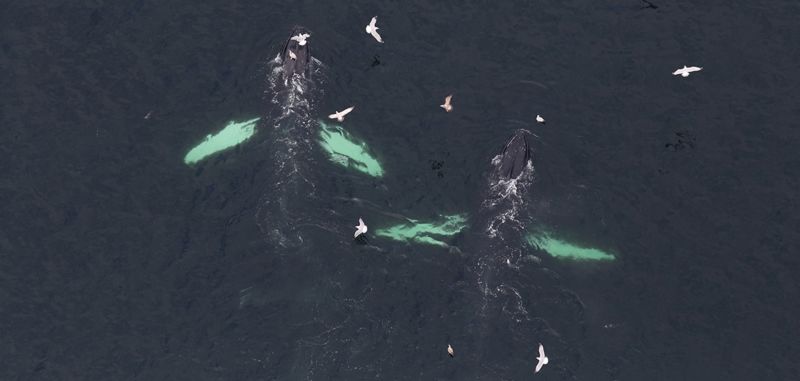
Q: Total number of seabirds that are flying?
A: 7